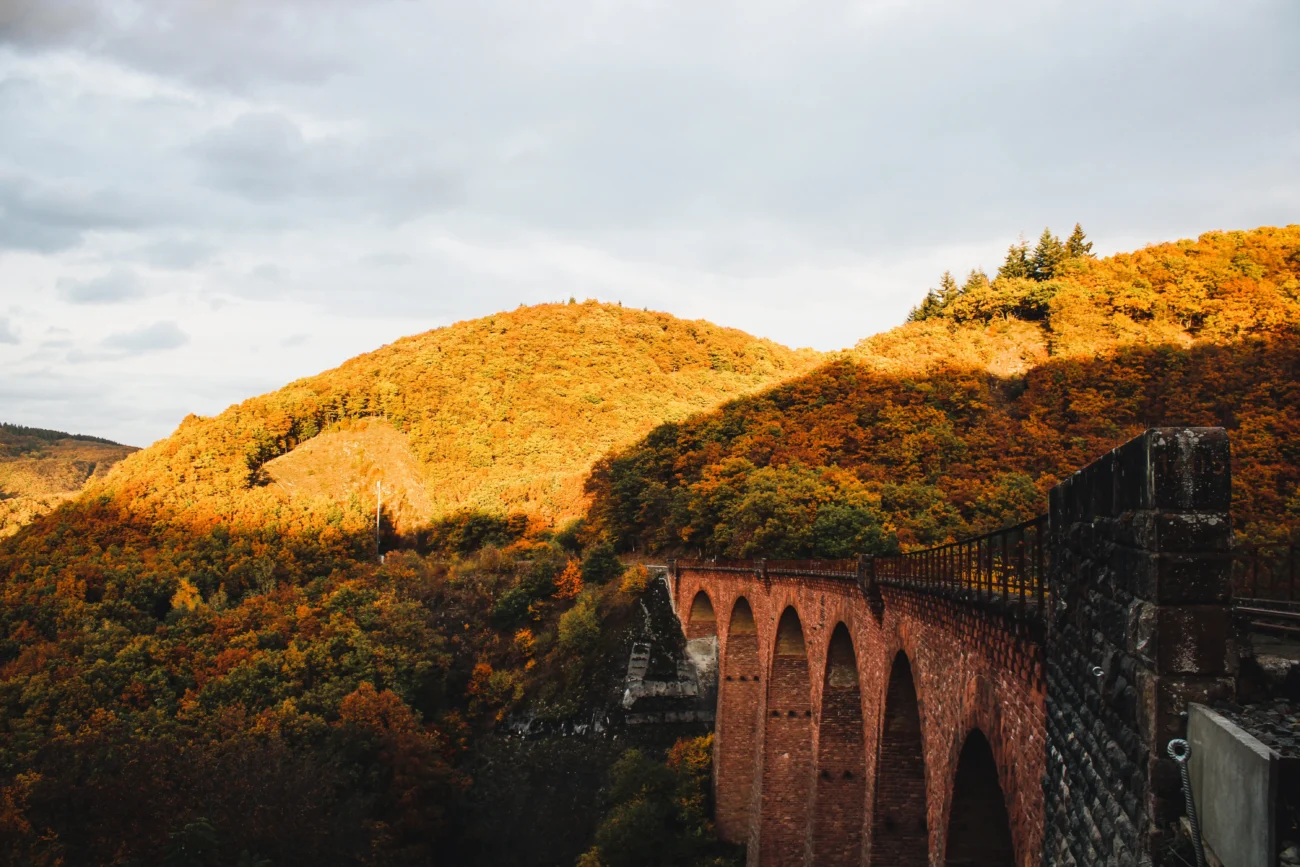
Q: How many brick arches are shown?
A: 6